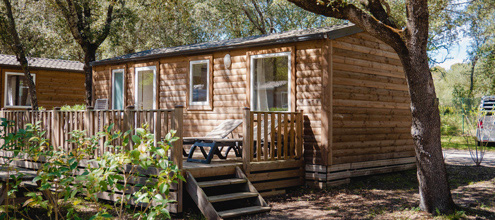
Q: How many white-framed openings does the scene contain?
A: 5